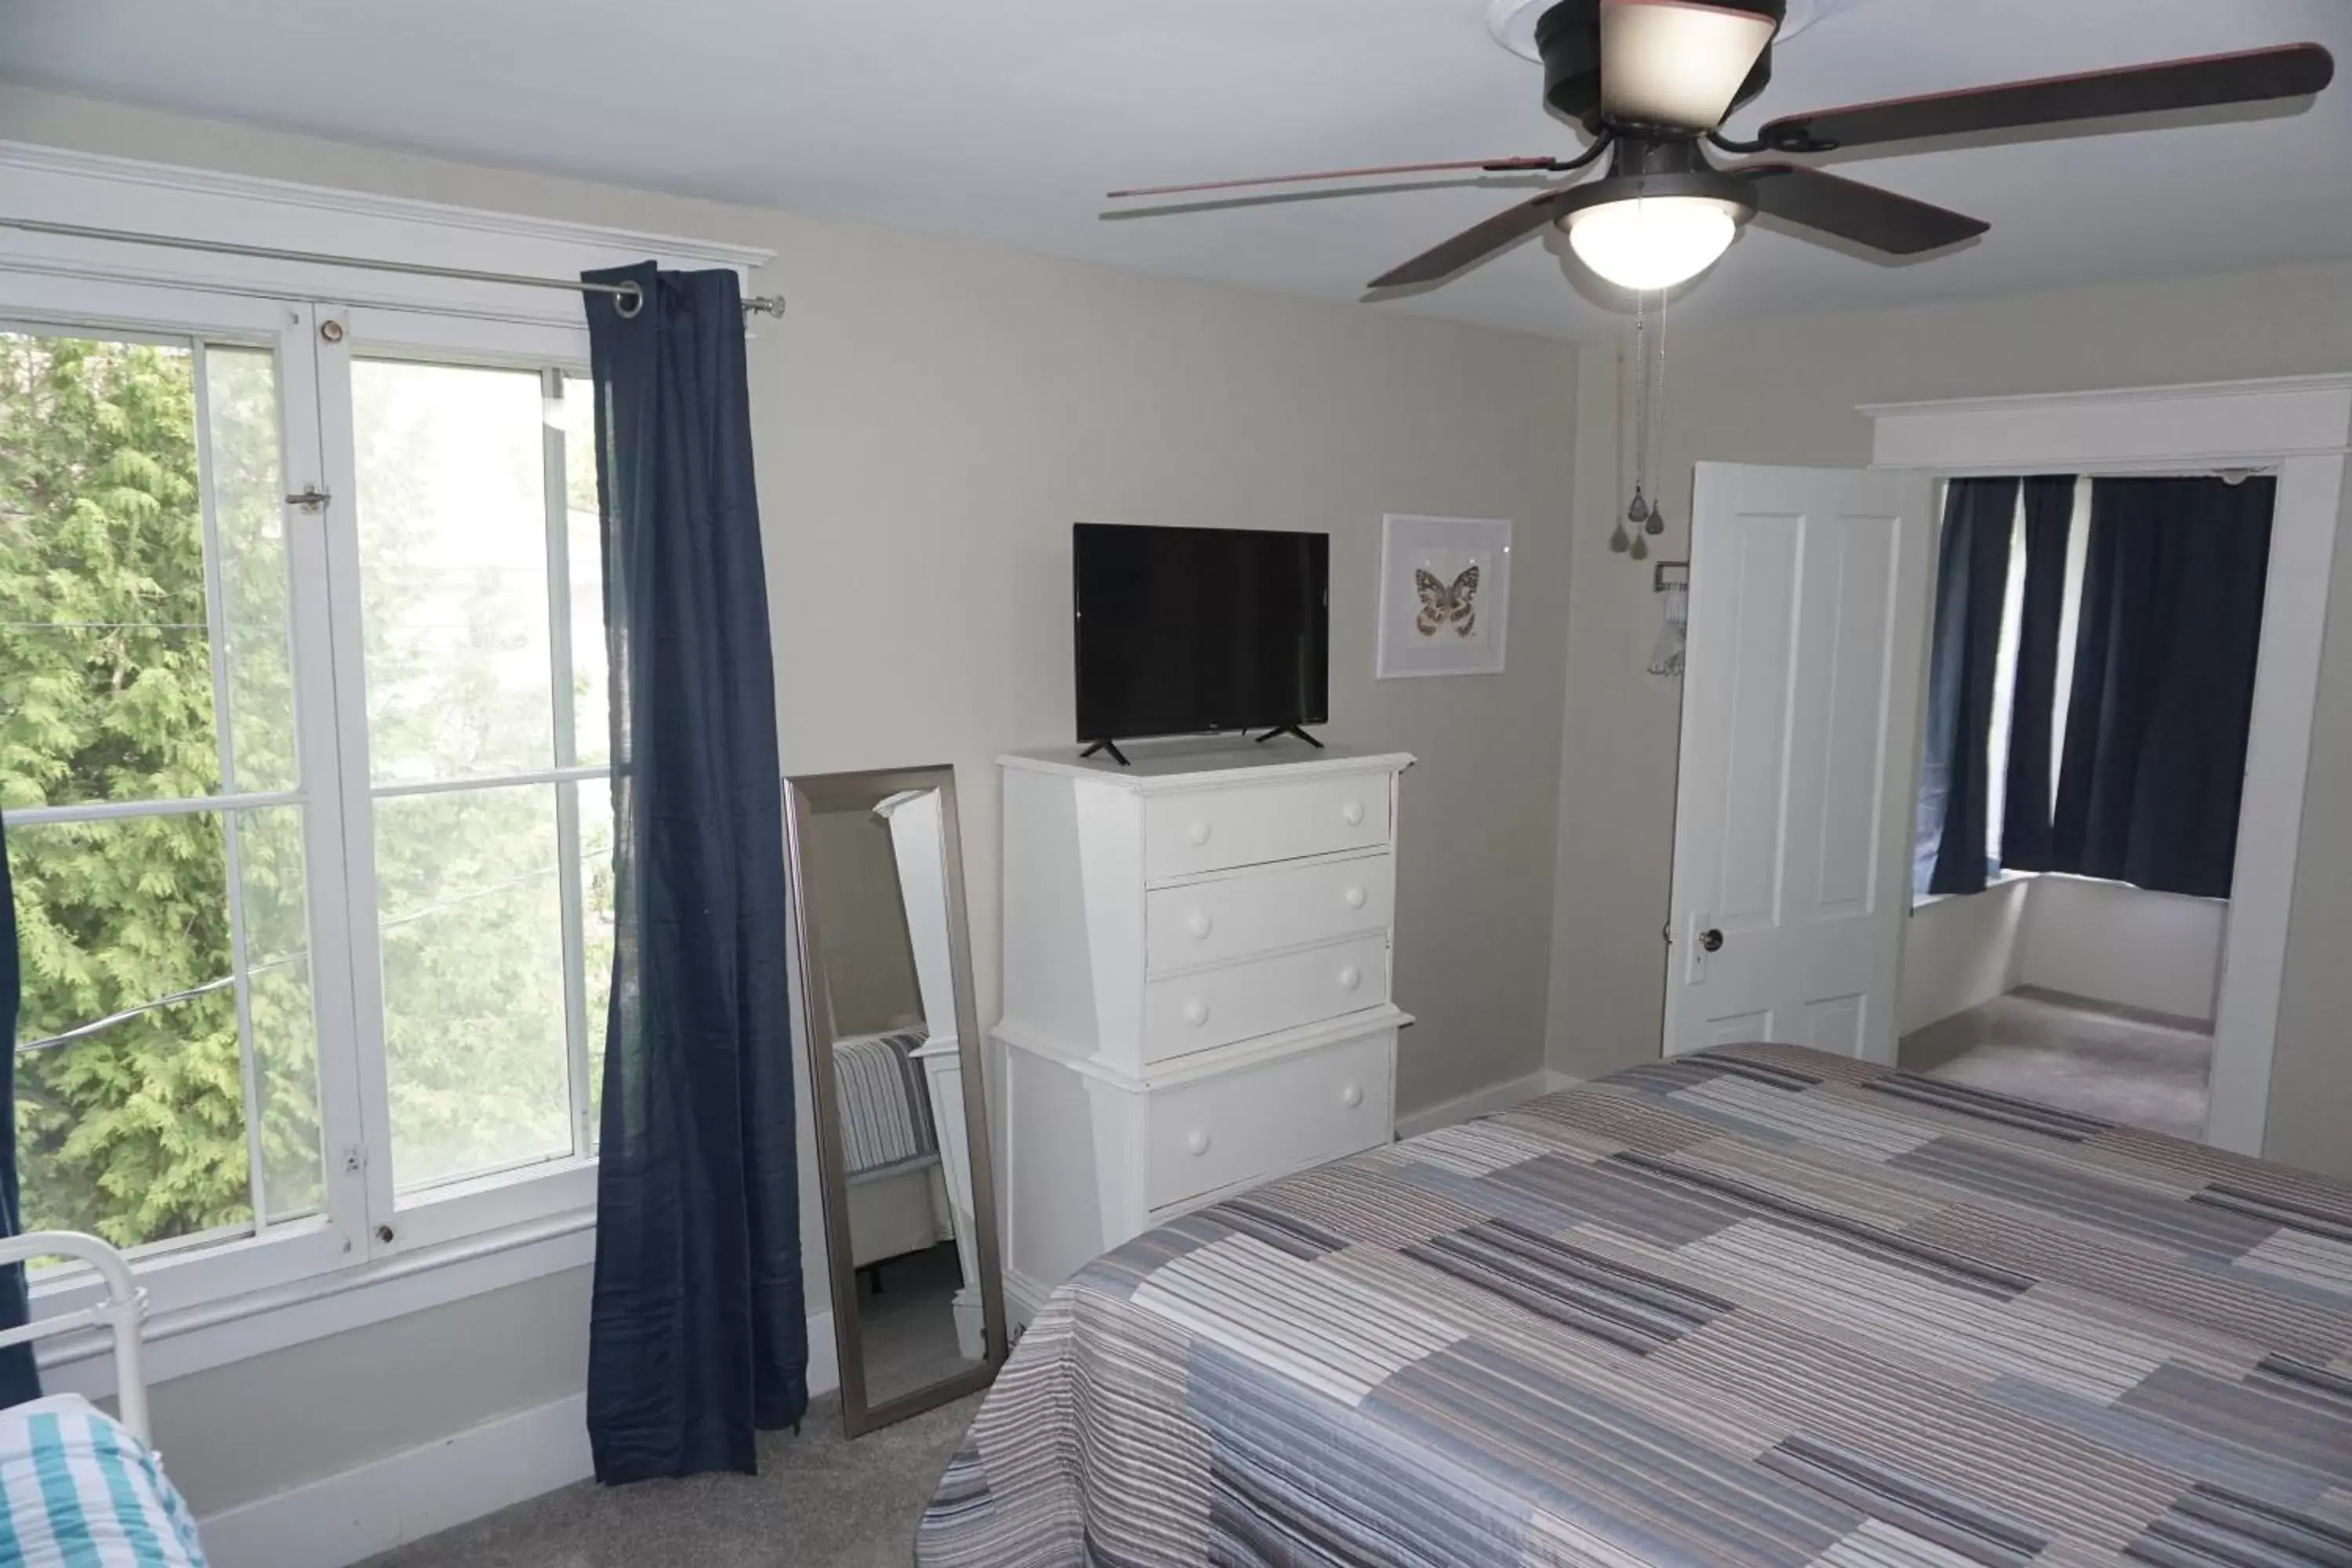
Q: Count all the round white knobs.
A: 8